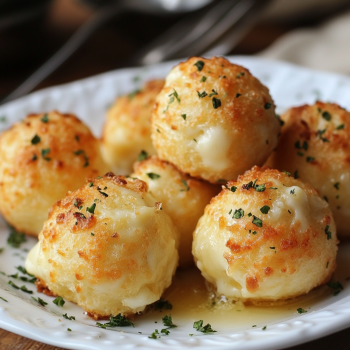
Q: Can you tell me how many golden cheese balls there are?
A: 7